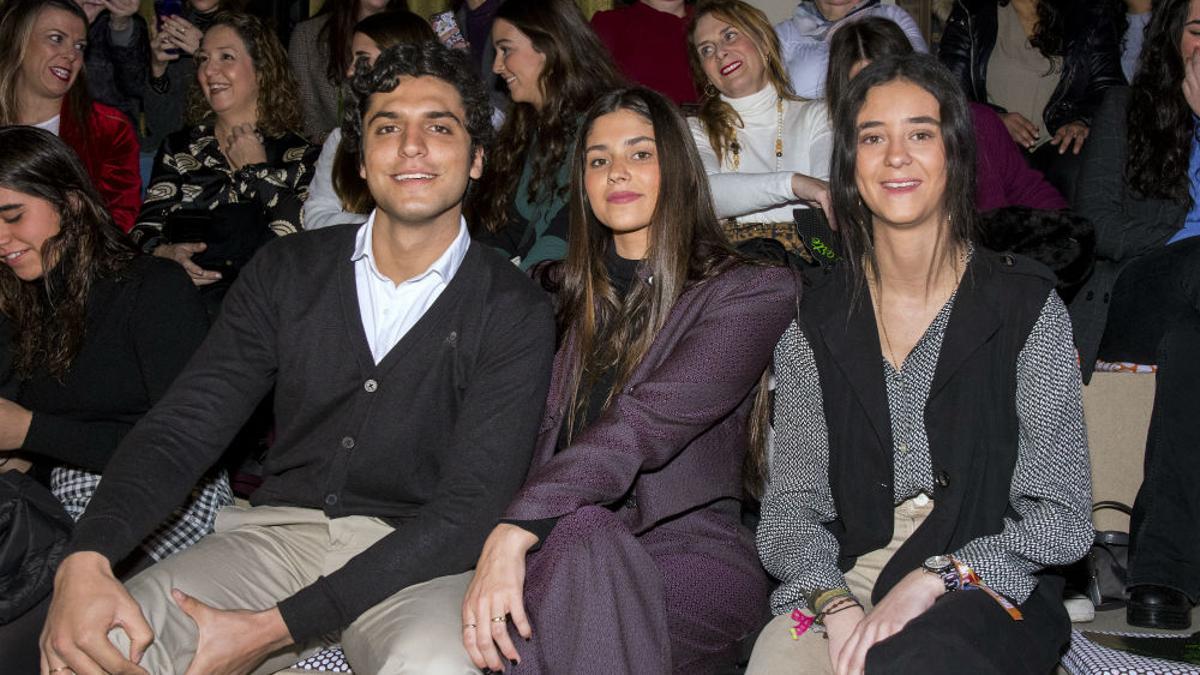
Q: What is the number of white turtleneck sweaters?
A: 1